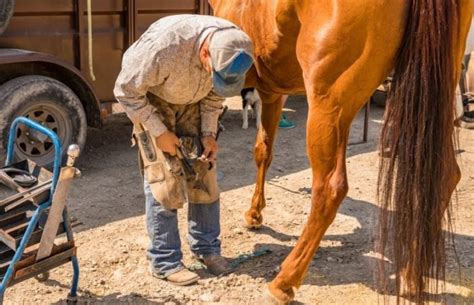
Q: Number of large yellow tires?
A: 0